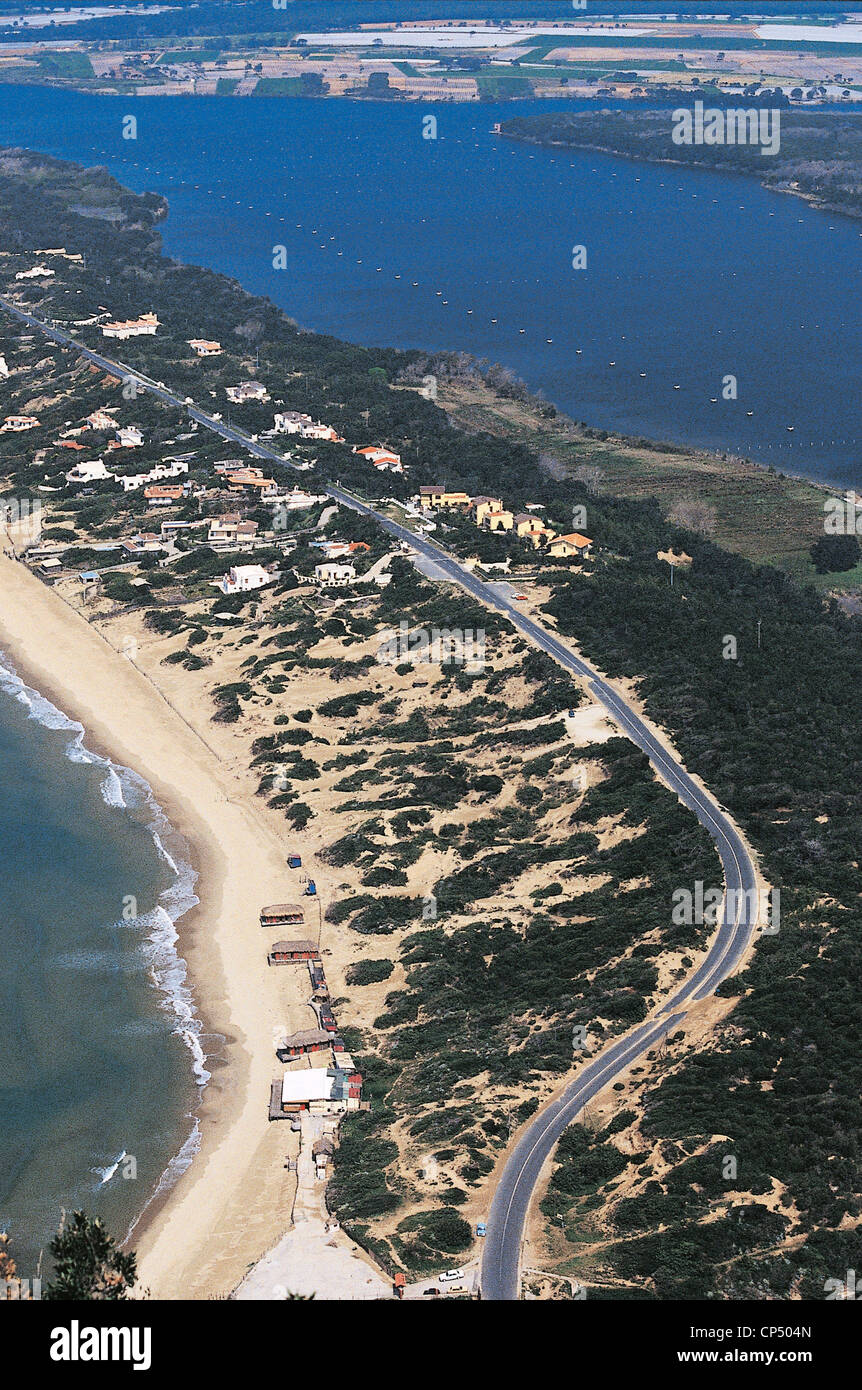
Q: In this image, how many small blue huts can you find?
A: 2